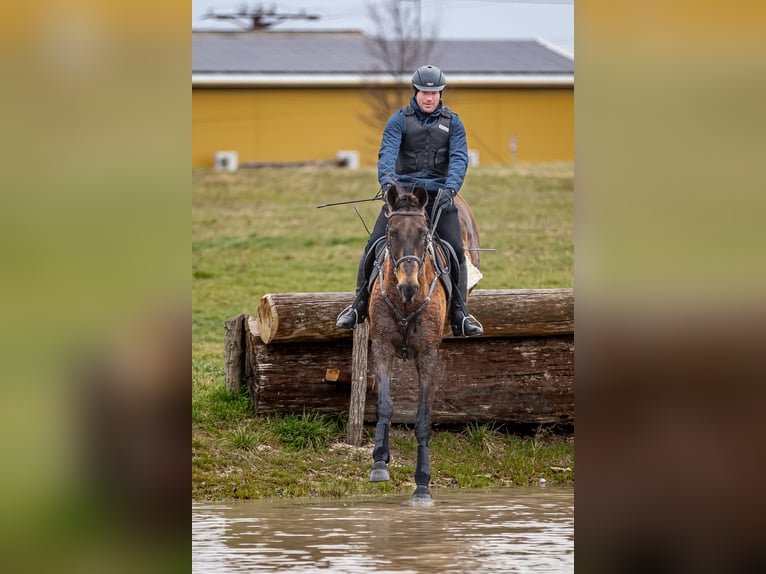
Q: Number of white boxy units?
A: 3